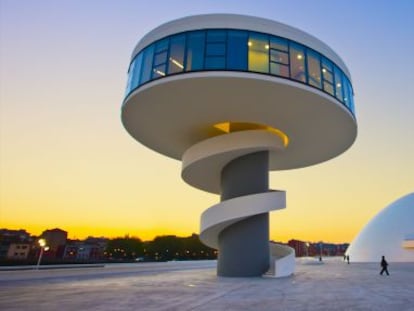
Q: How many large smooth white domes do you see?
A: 1